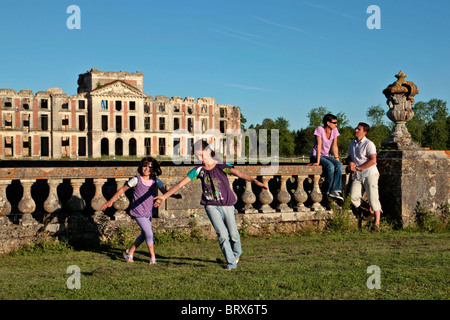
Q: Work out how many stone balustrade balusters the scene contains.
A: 12